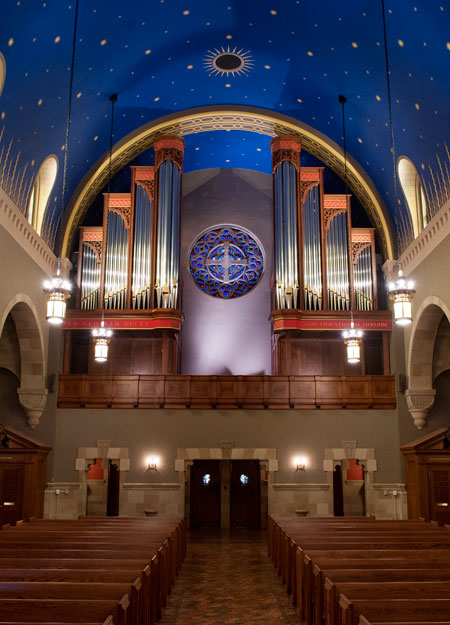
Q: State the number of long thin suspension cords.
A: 4